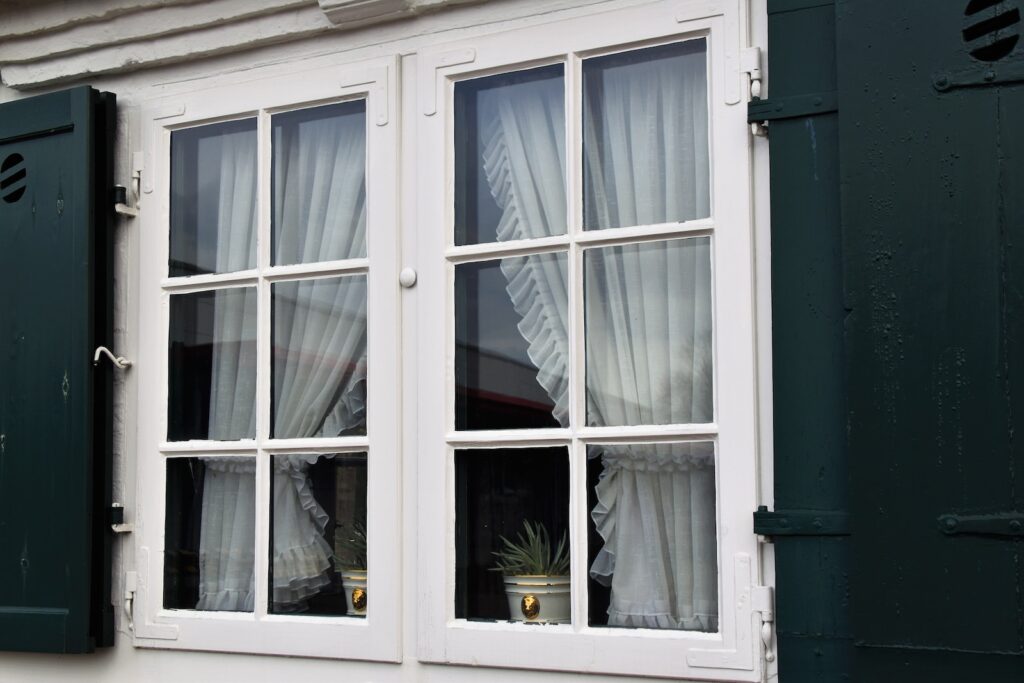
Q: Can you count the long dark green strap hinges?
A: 4